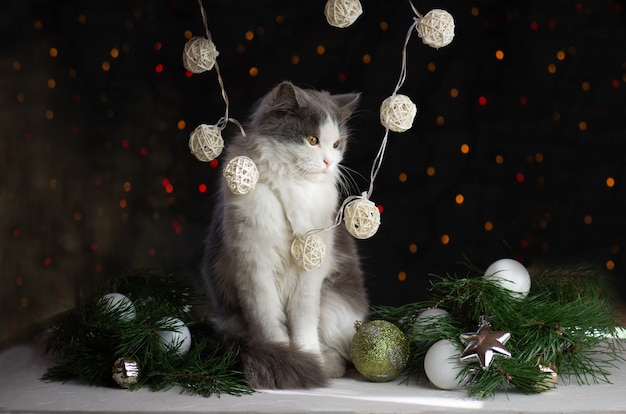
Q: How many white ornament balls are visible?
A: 5